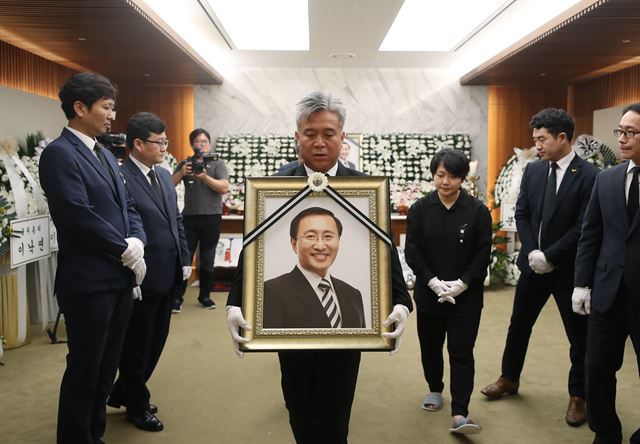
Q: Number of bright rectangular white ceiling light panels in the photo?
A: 2